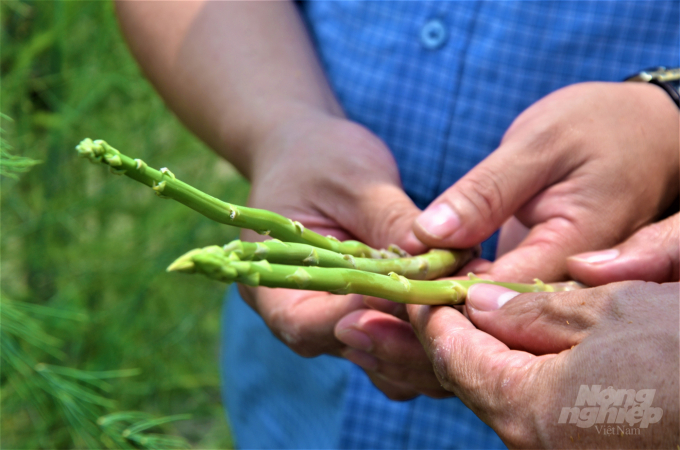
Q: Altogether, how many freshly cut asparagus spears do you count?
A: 3